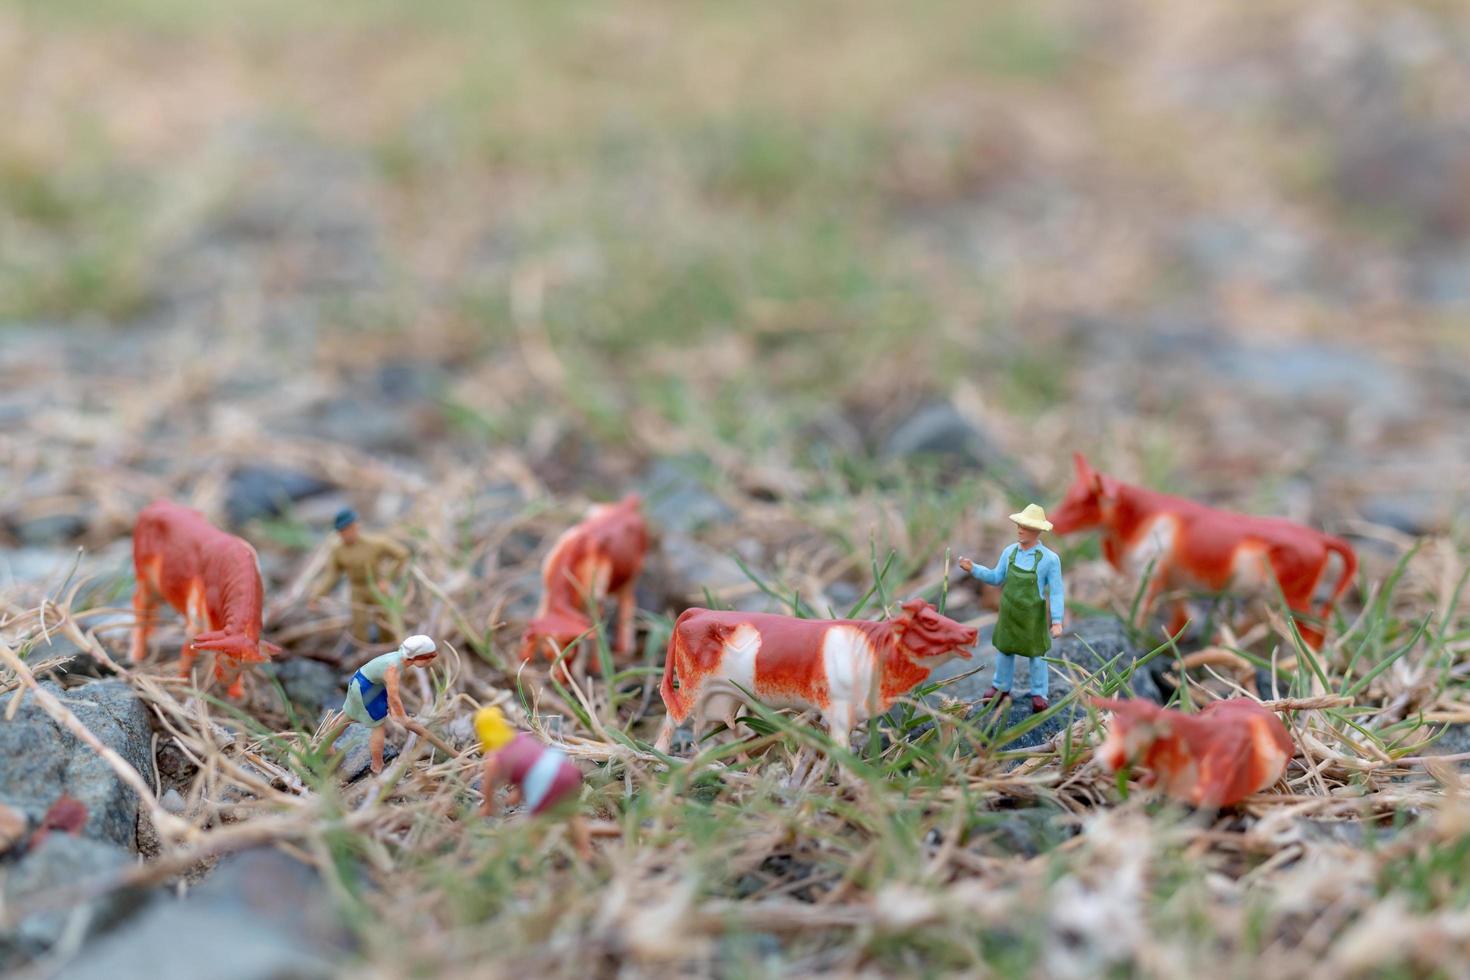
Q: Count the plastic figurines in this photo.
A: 9